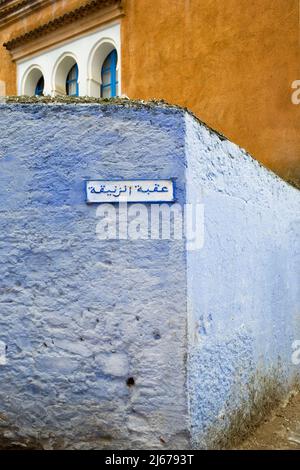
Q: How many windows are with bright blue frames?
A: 3